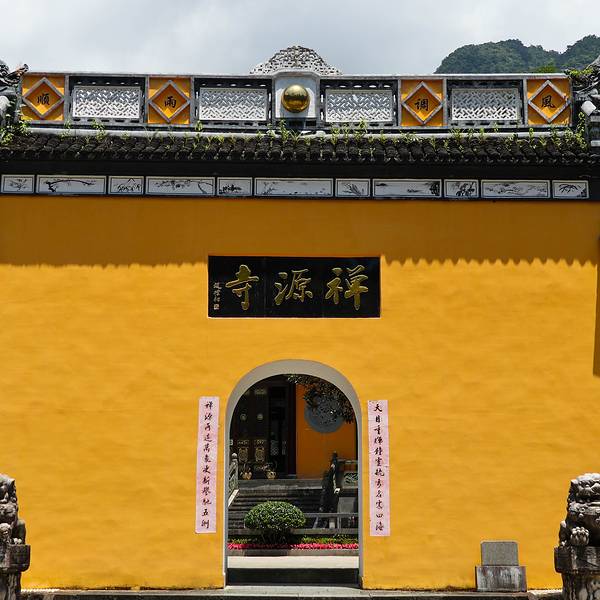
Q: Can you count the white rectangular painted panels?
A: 11